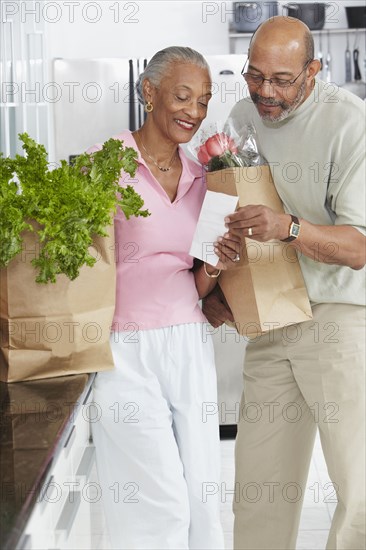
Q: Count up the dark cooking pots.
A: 3